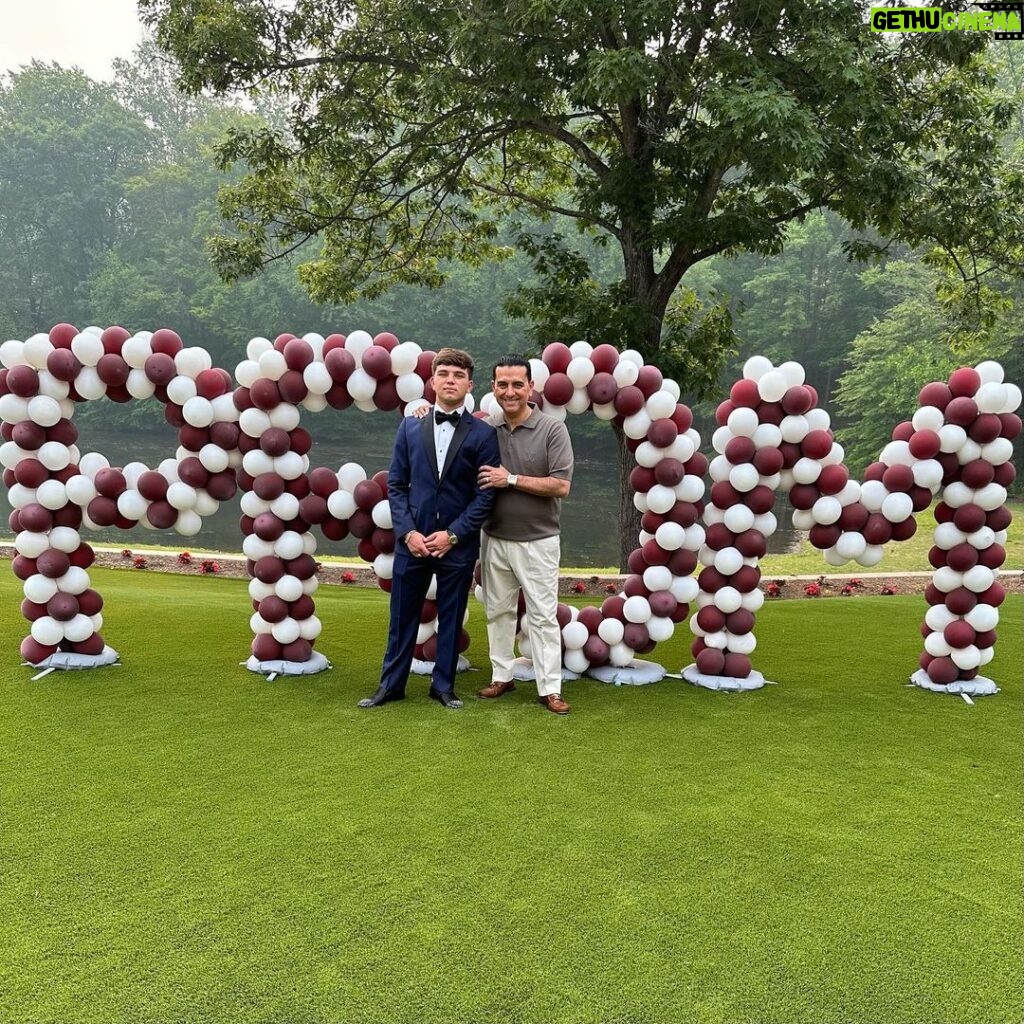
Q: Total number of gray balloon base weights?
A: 7